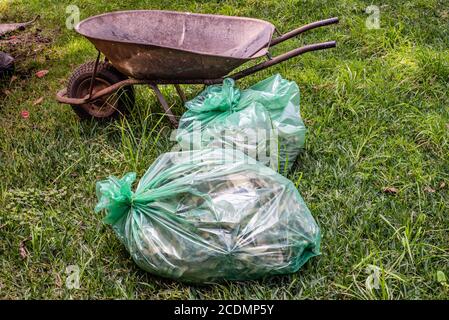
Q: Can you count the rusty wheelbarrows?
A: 1